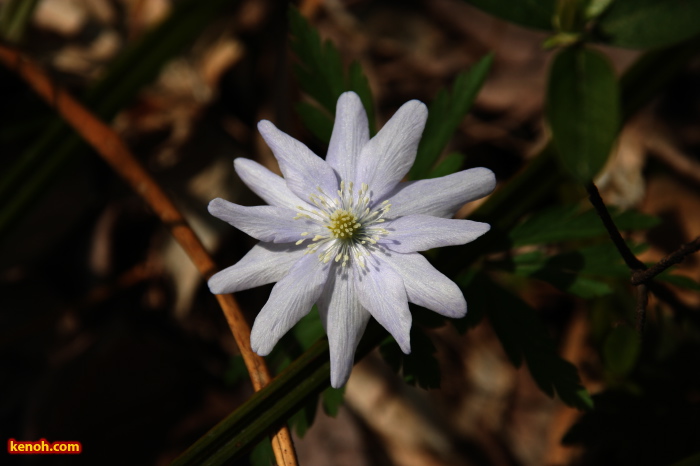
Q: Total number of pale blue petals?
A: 12